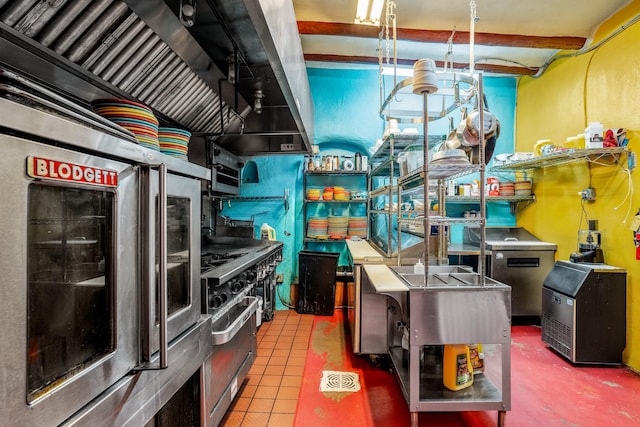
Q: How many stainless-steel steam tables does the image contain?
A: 1